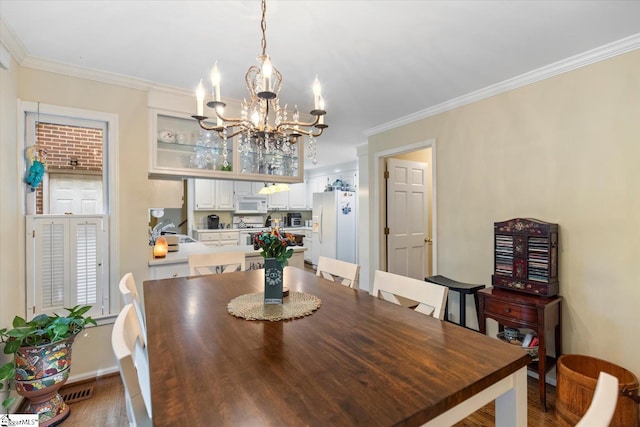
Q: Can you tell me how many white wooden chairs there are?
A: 6